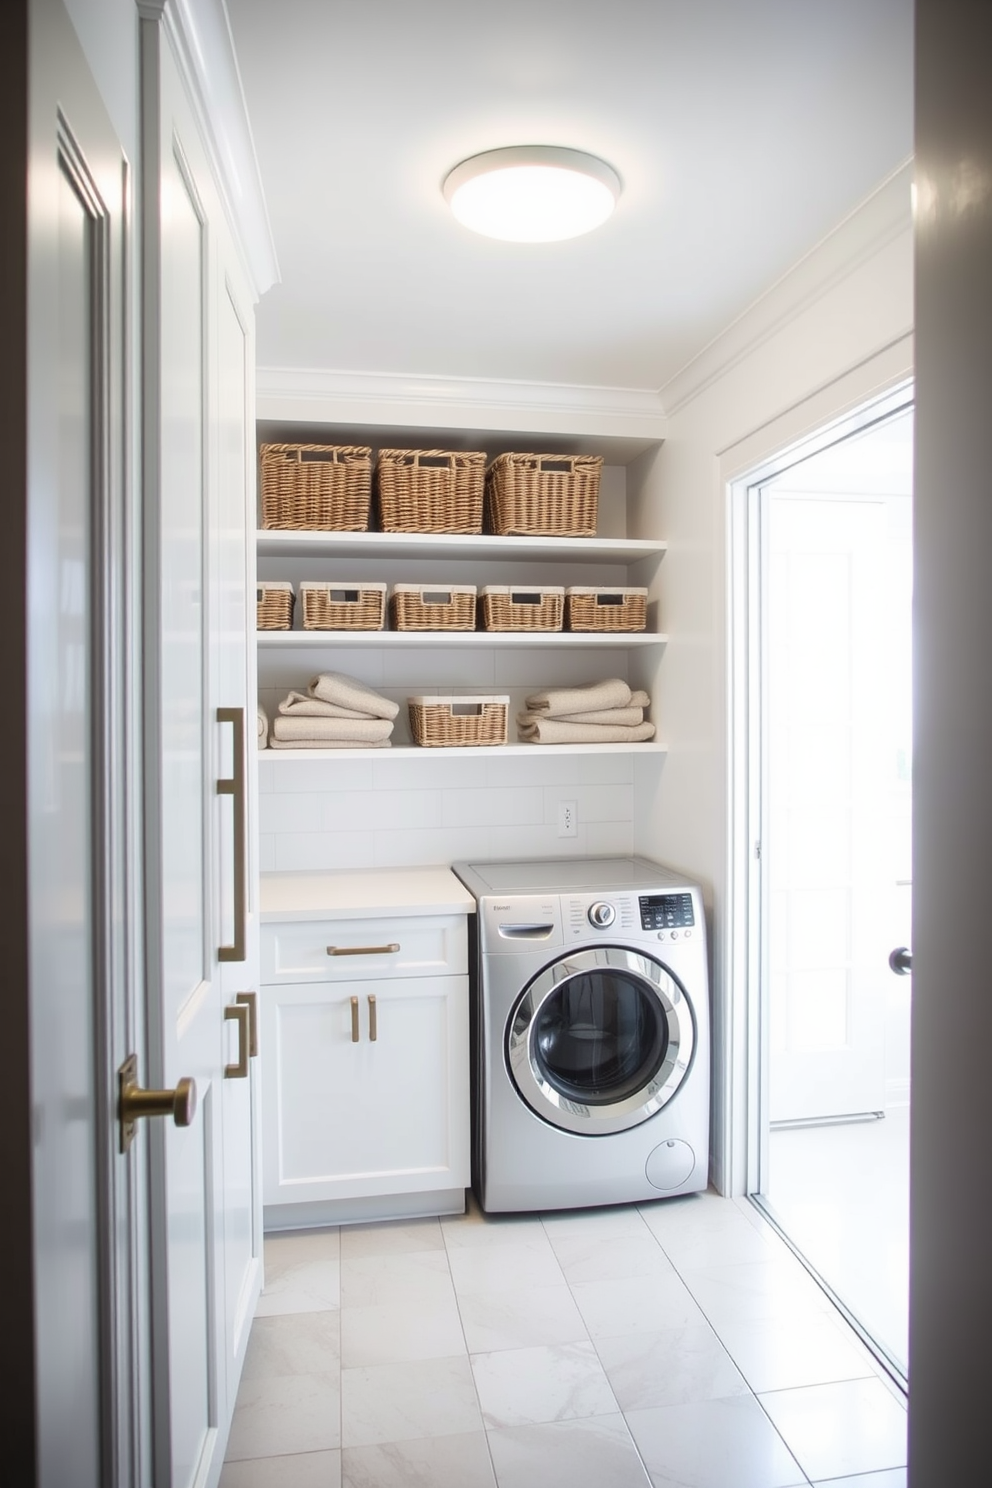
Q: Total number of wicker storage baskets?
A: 9